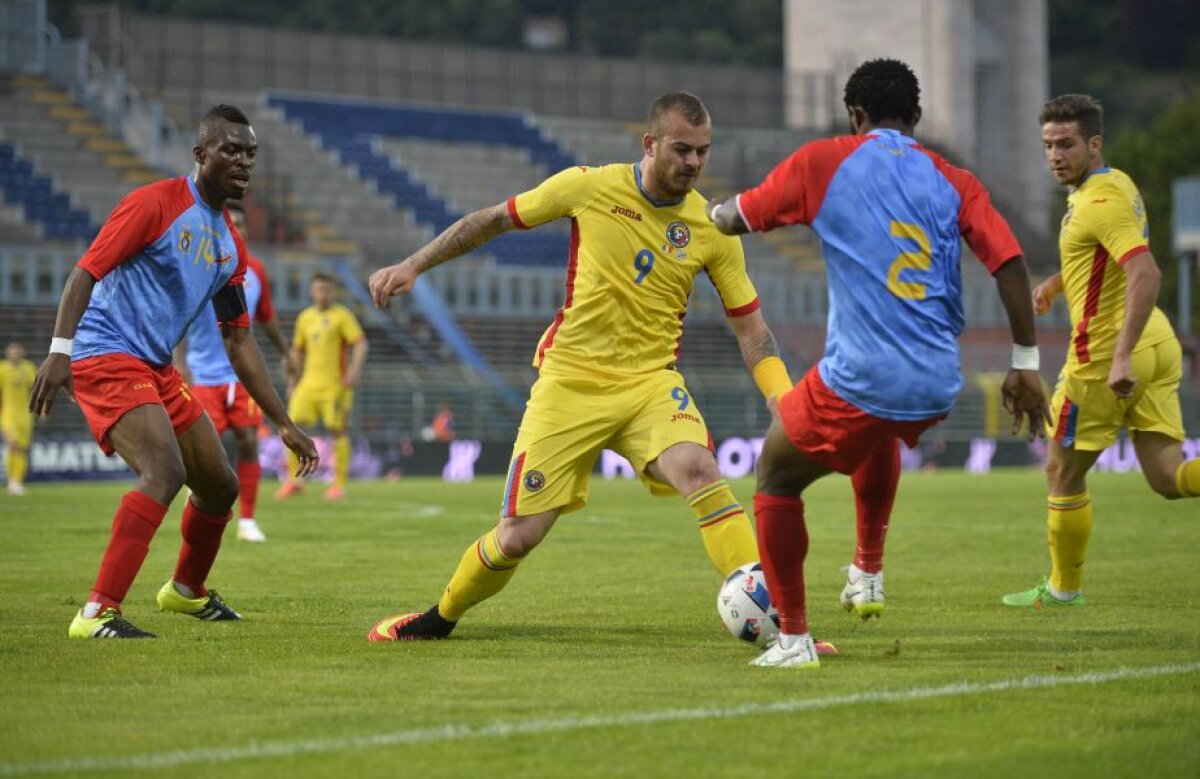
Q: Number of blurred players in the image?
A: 3